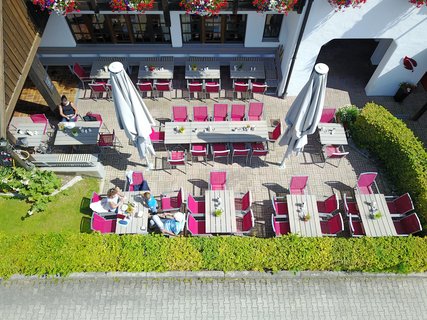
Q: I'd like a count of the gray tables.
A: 12